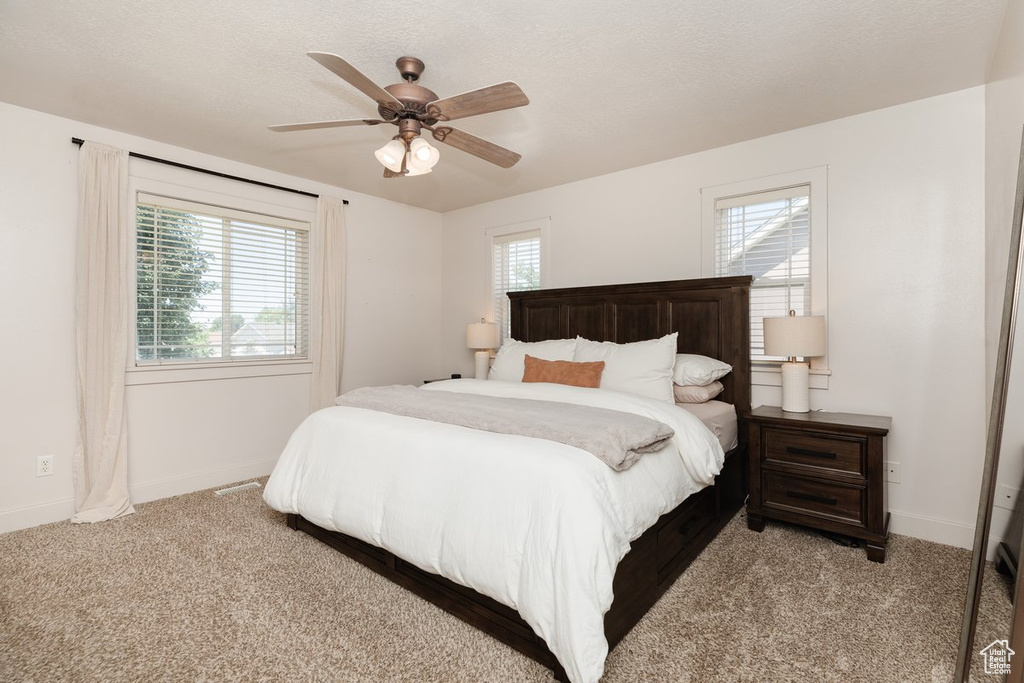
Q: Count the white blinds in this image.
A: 3